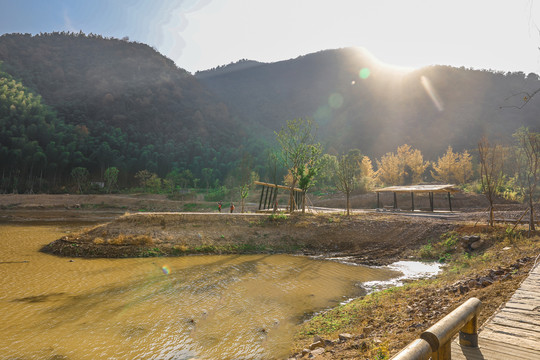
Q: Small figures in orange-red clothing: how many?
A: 2